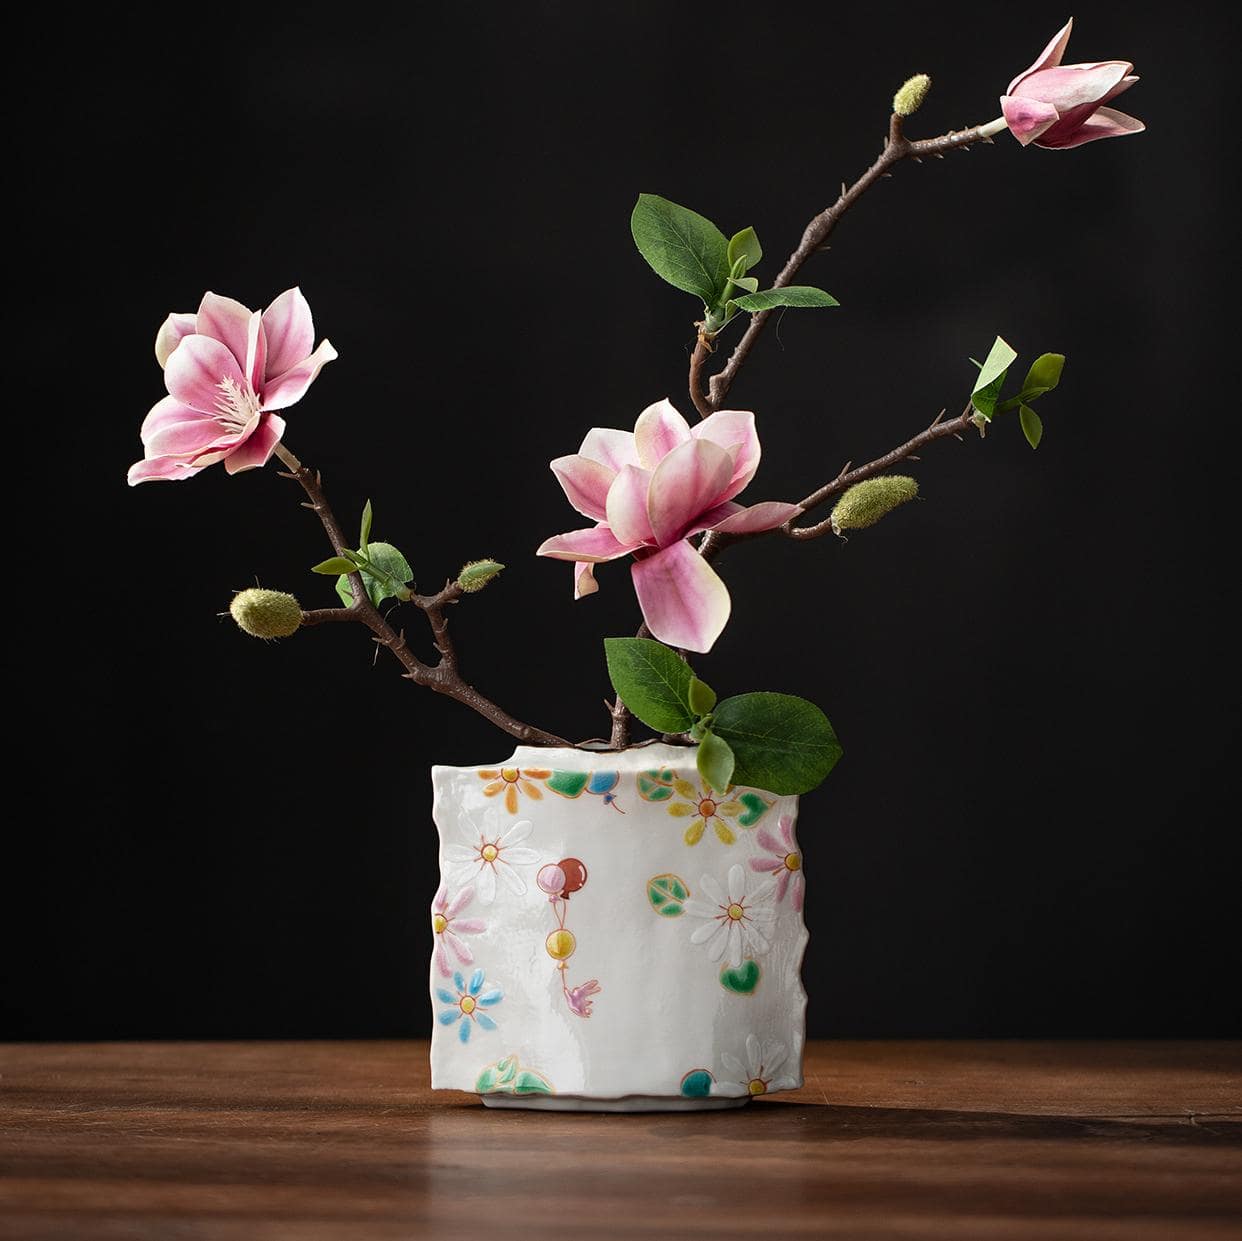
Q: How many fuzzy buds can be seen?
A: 4